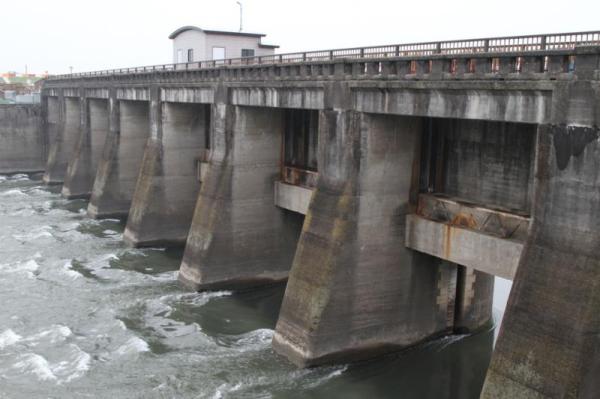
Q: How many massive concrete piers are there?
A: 7